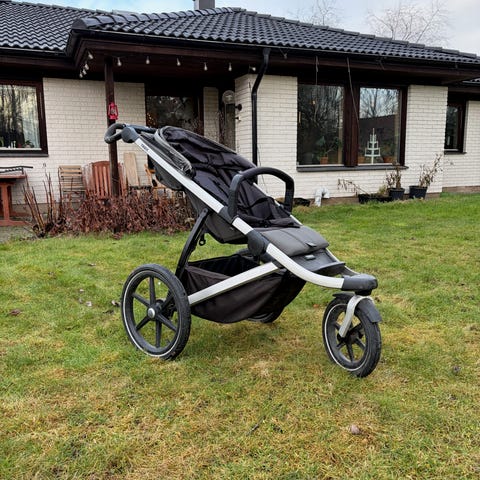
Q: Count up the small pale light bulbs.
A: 10